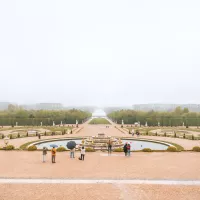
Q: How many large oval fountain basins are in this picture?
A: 1